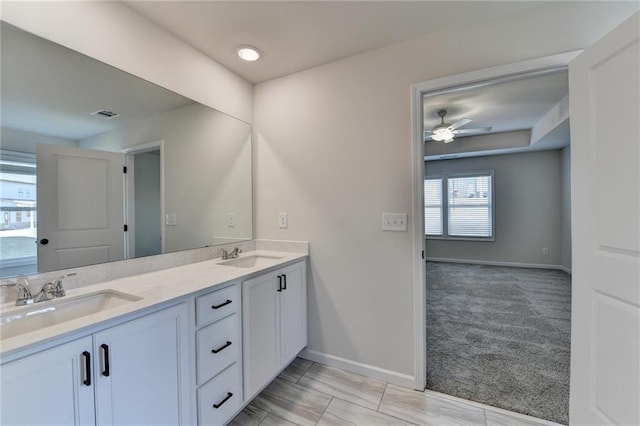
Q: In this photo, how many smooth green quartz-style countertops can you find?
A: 0